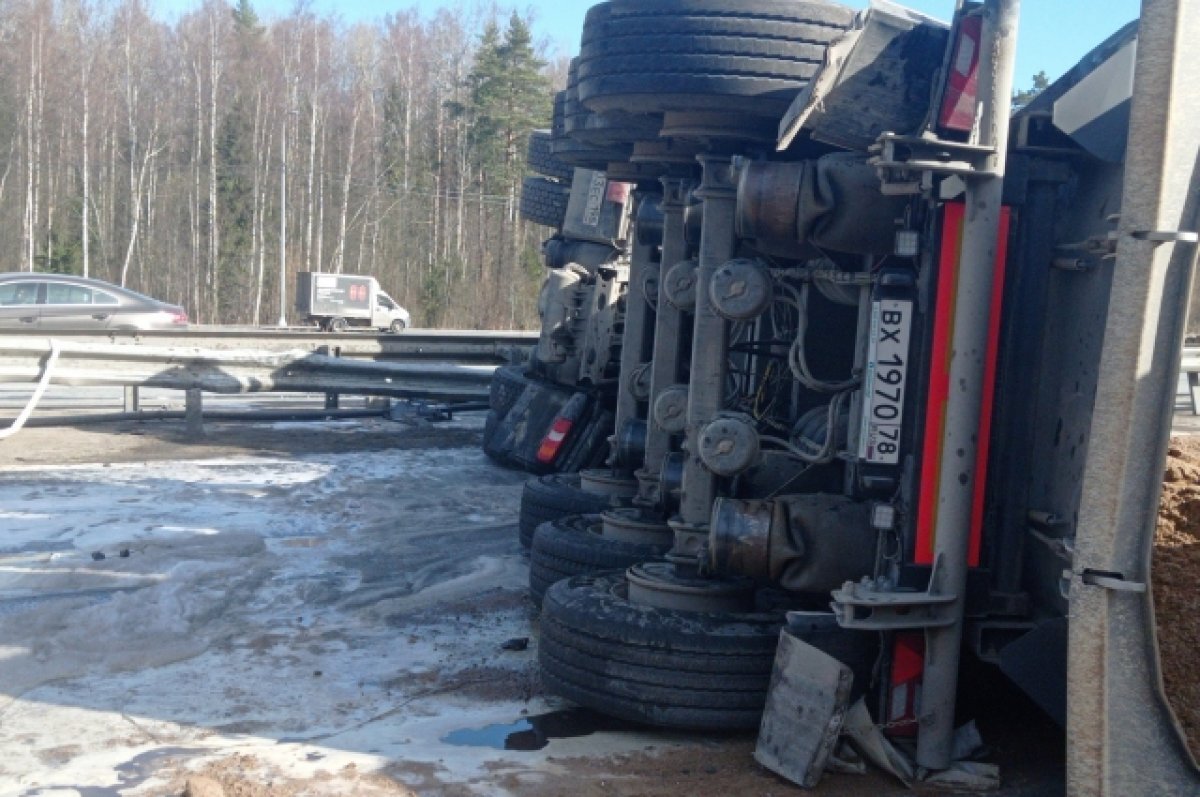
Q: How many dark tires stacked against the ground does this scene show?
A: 3